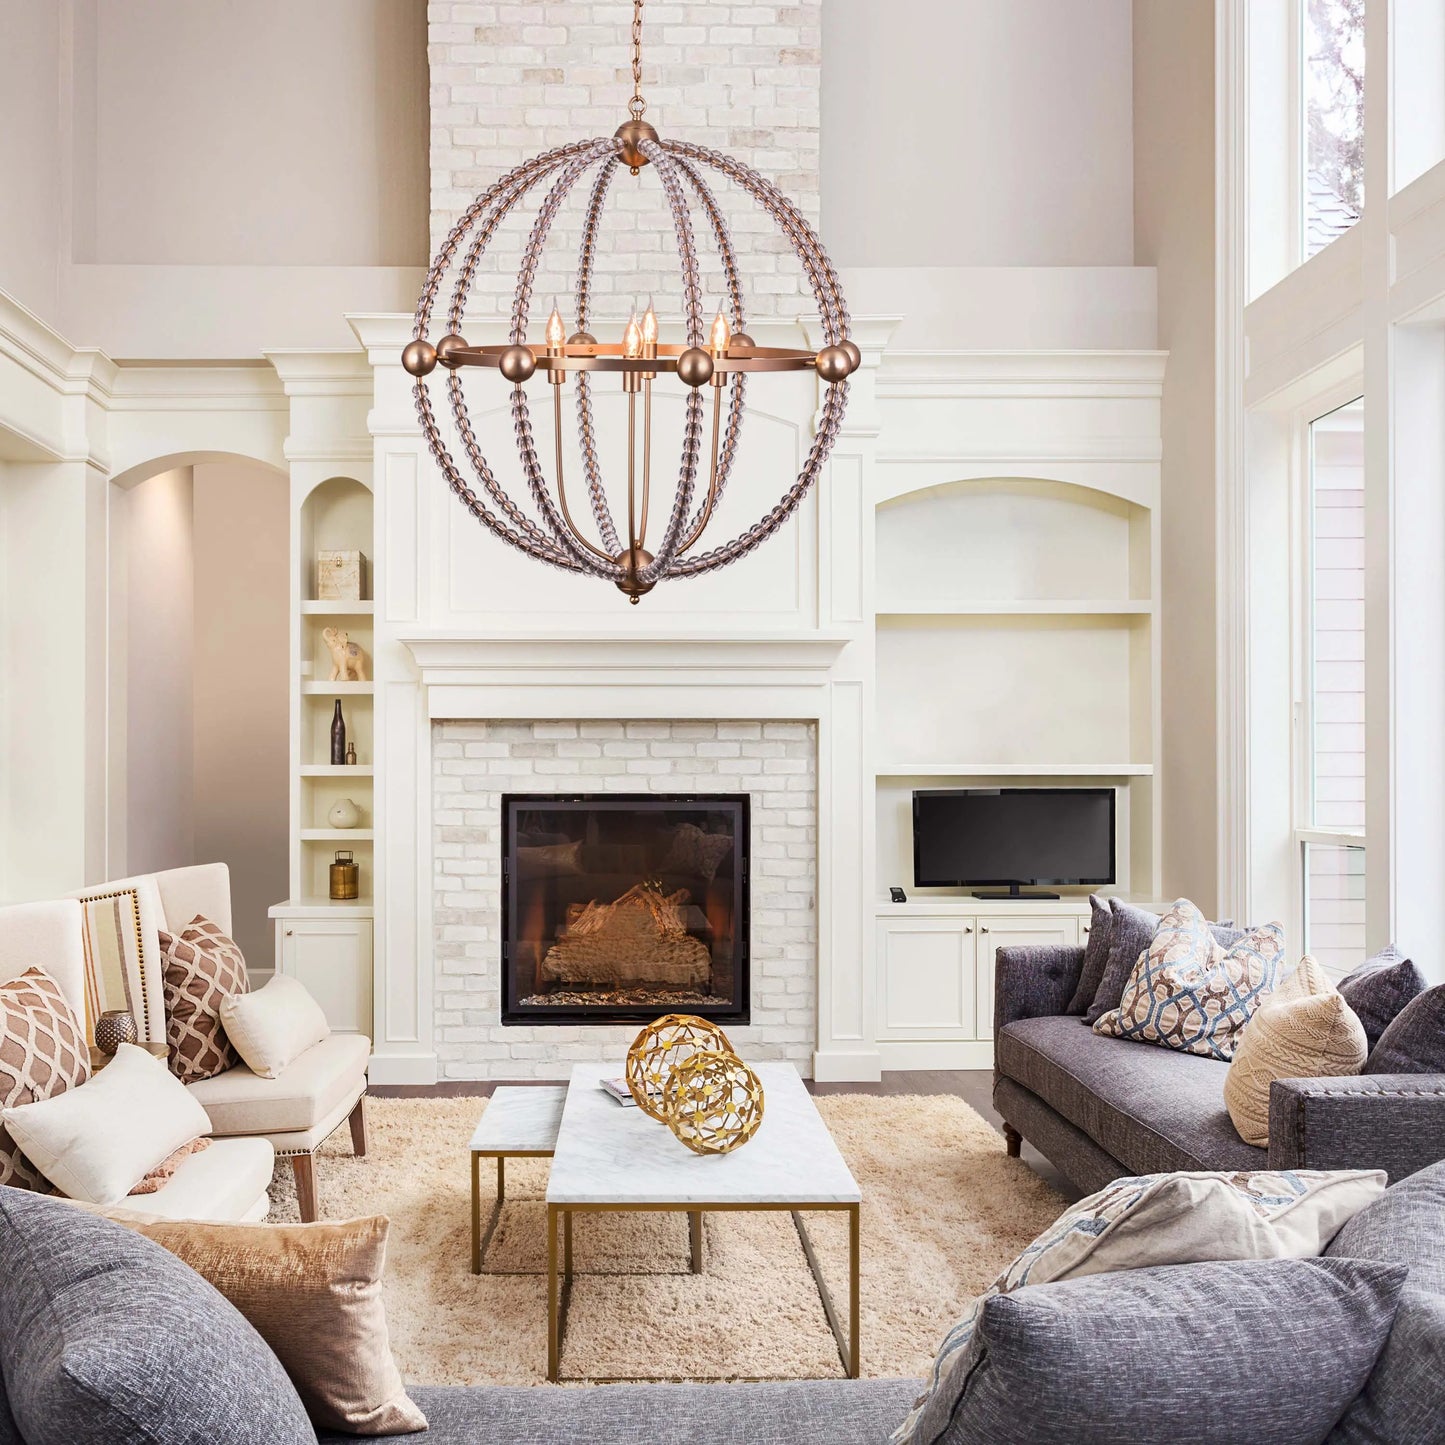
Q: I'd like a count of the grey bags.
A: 0